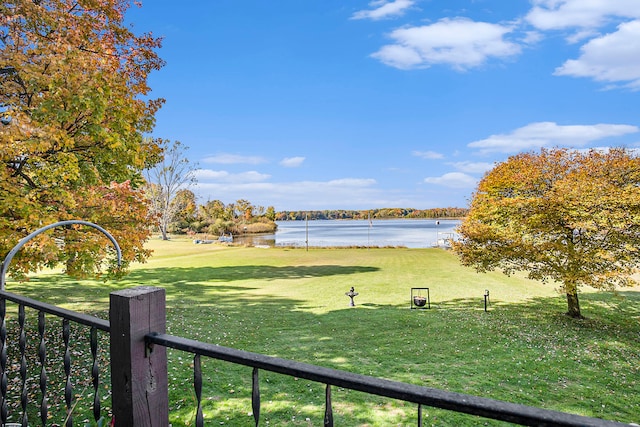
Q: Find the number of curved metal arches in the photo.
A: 1